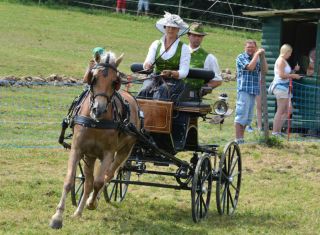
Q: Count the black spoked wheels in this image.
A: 4